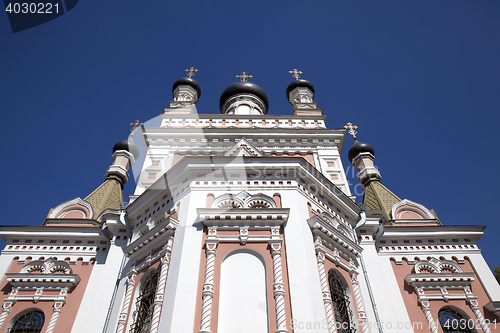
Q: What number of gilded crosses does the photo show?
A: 5